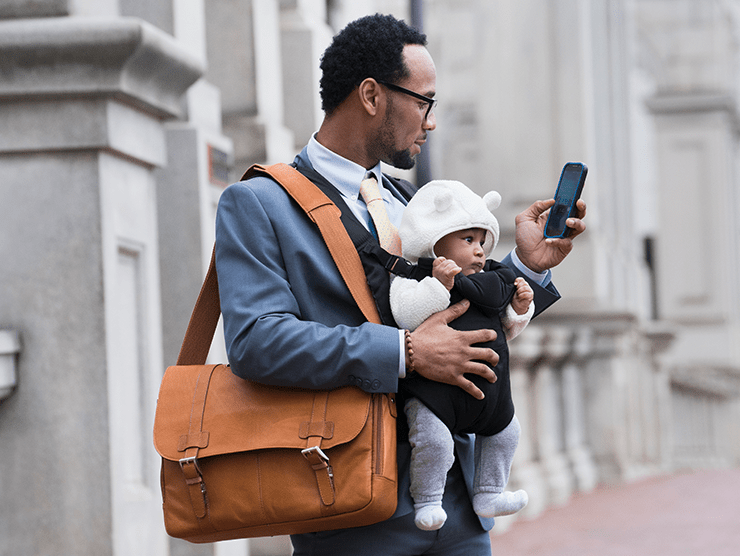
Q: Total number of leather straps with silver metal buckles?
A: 2